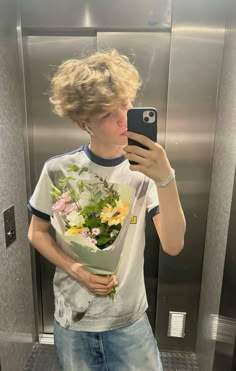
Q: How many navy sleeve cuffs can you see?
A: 2